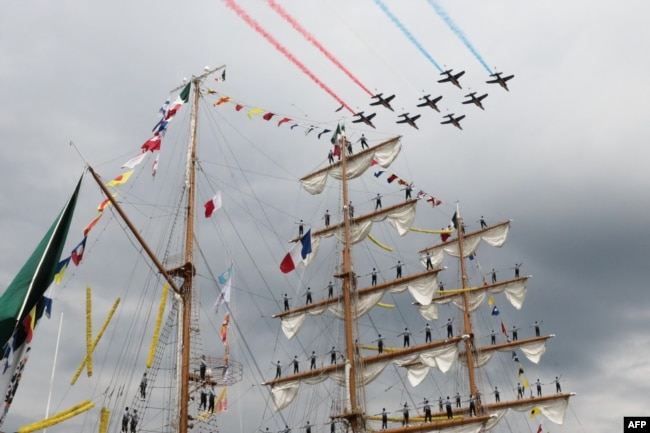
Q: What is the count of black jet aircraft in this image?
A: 8